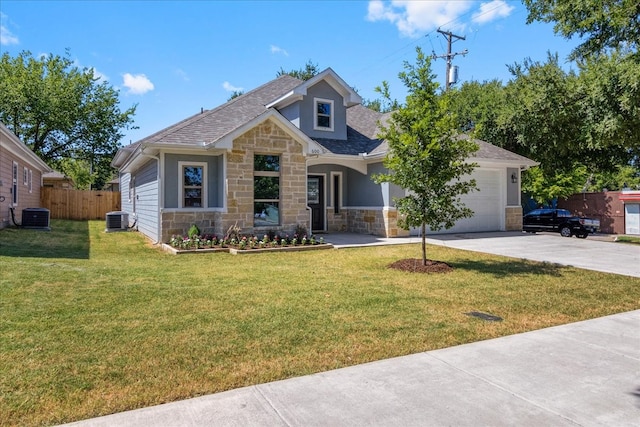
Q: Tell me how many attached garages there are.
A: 1